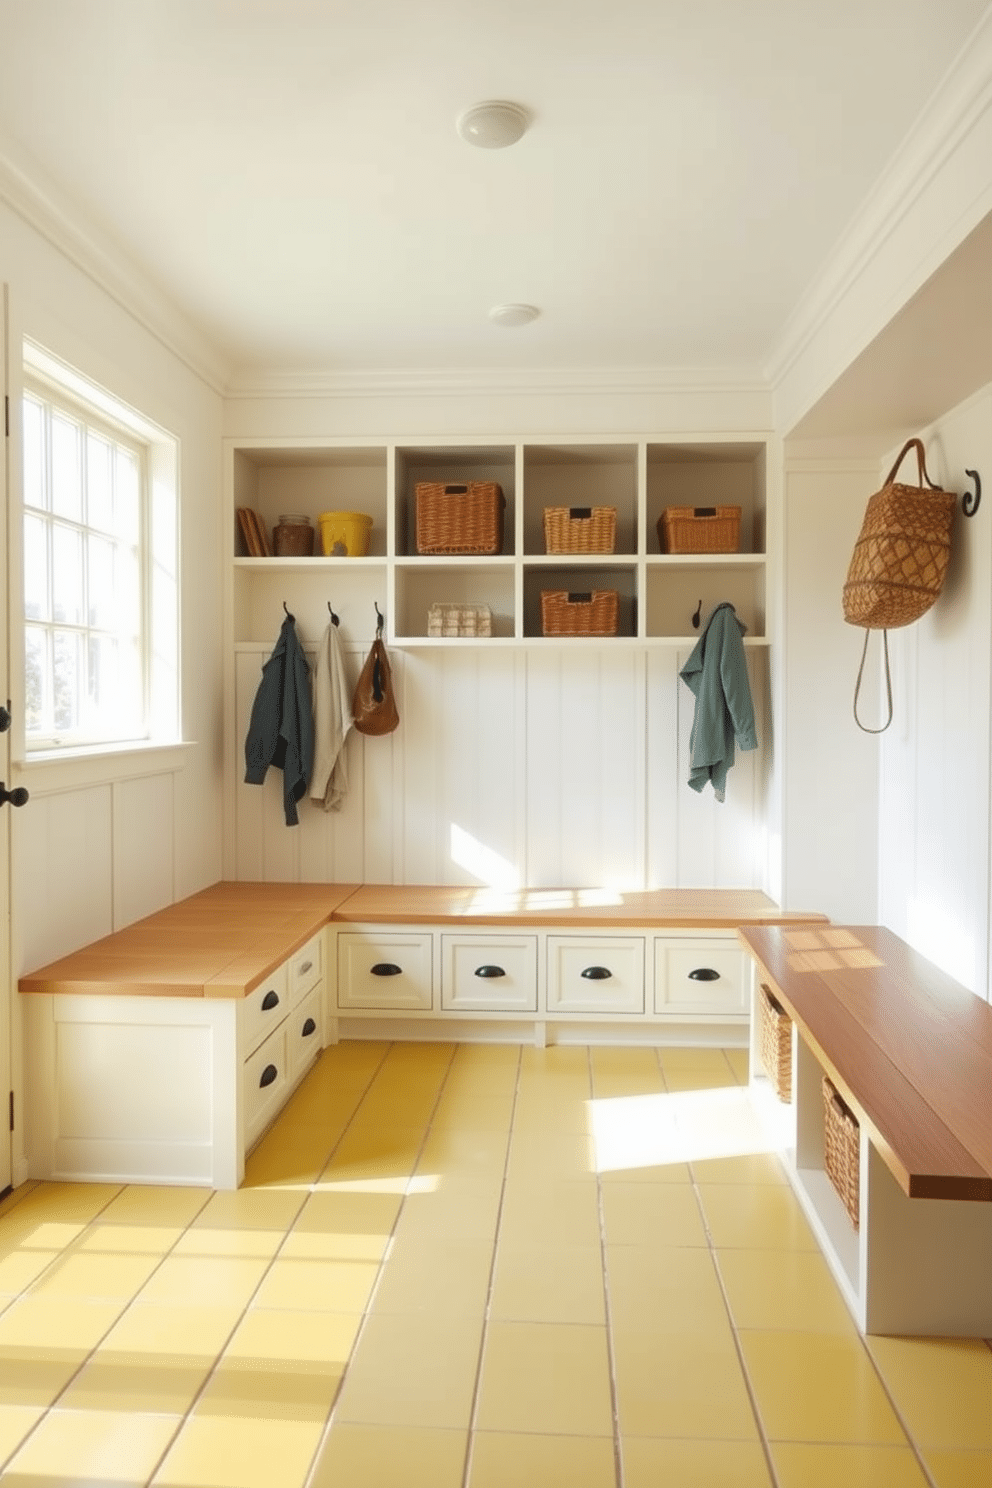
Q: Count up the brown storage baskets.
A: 6